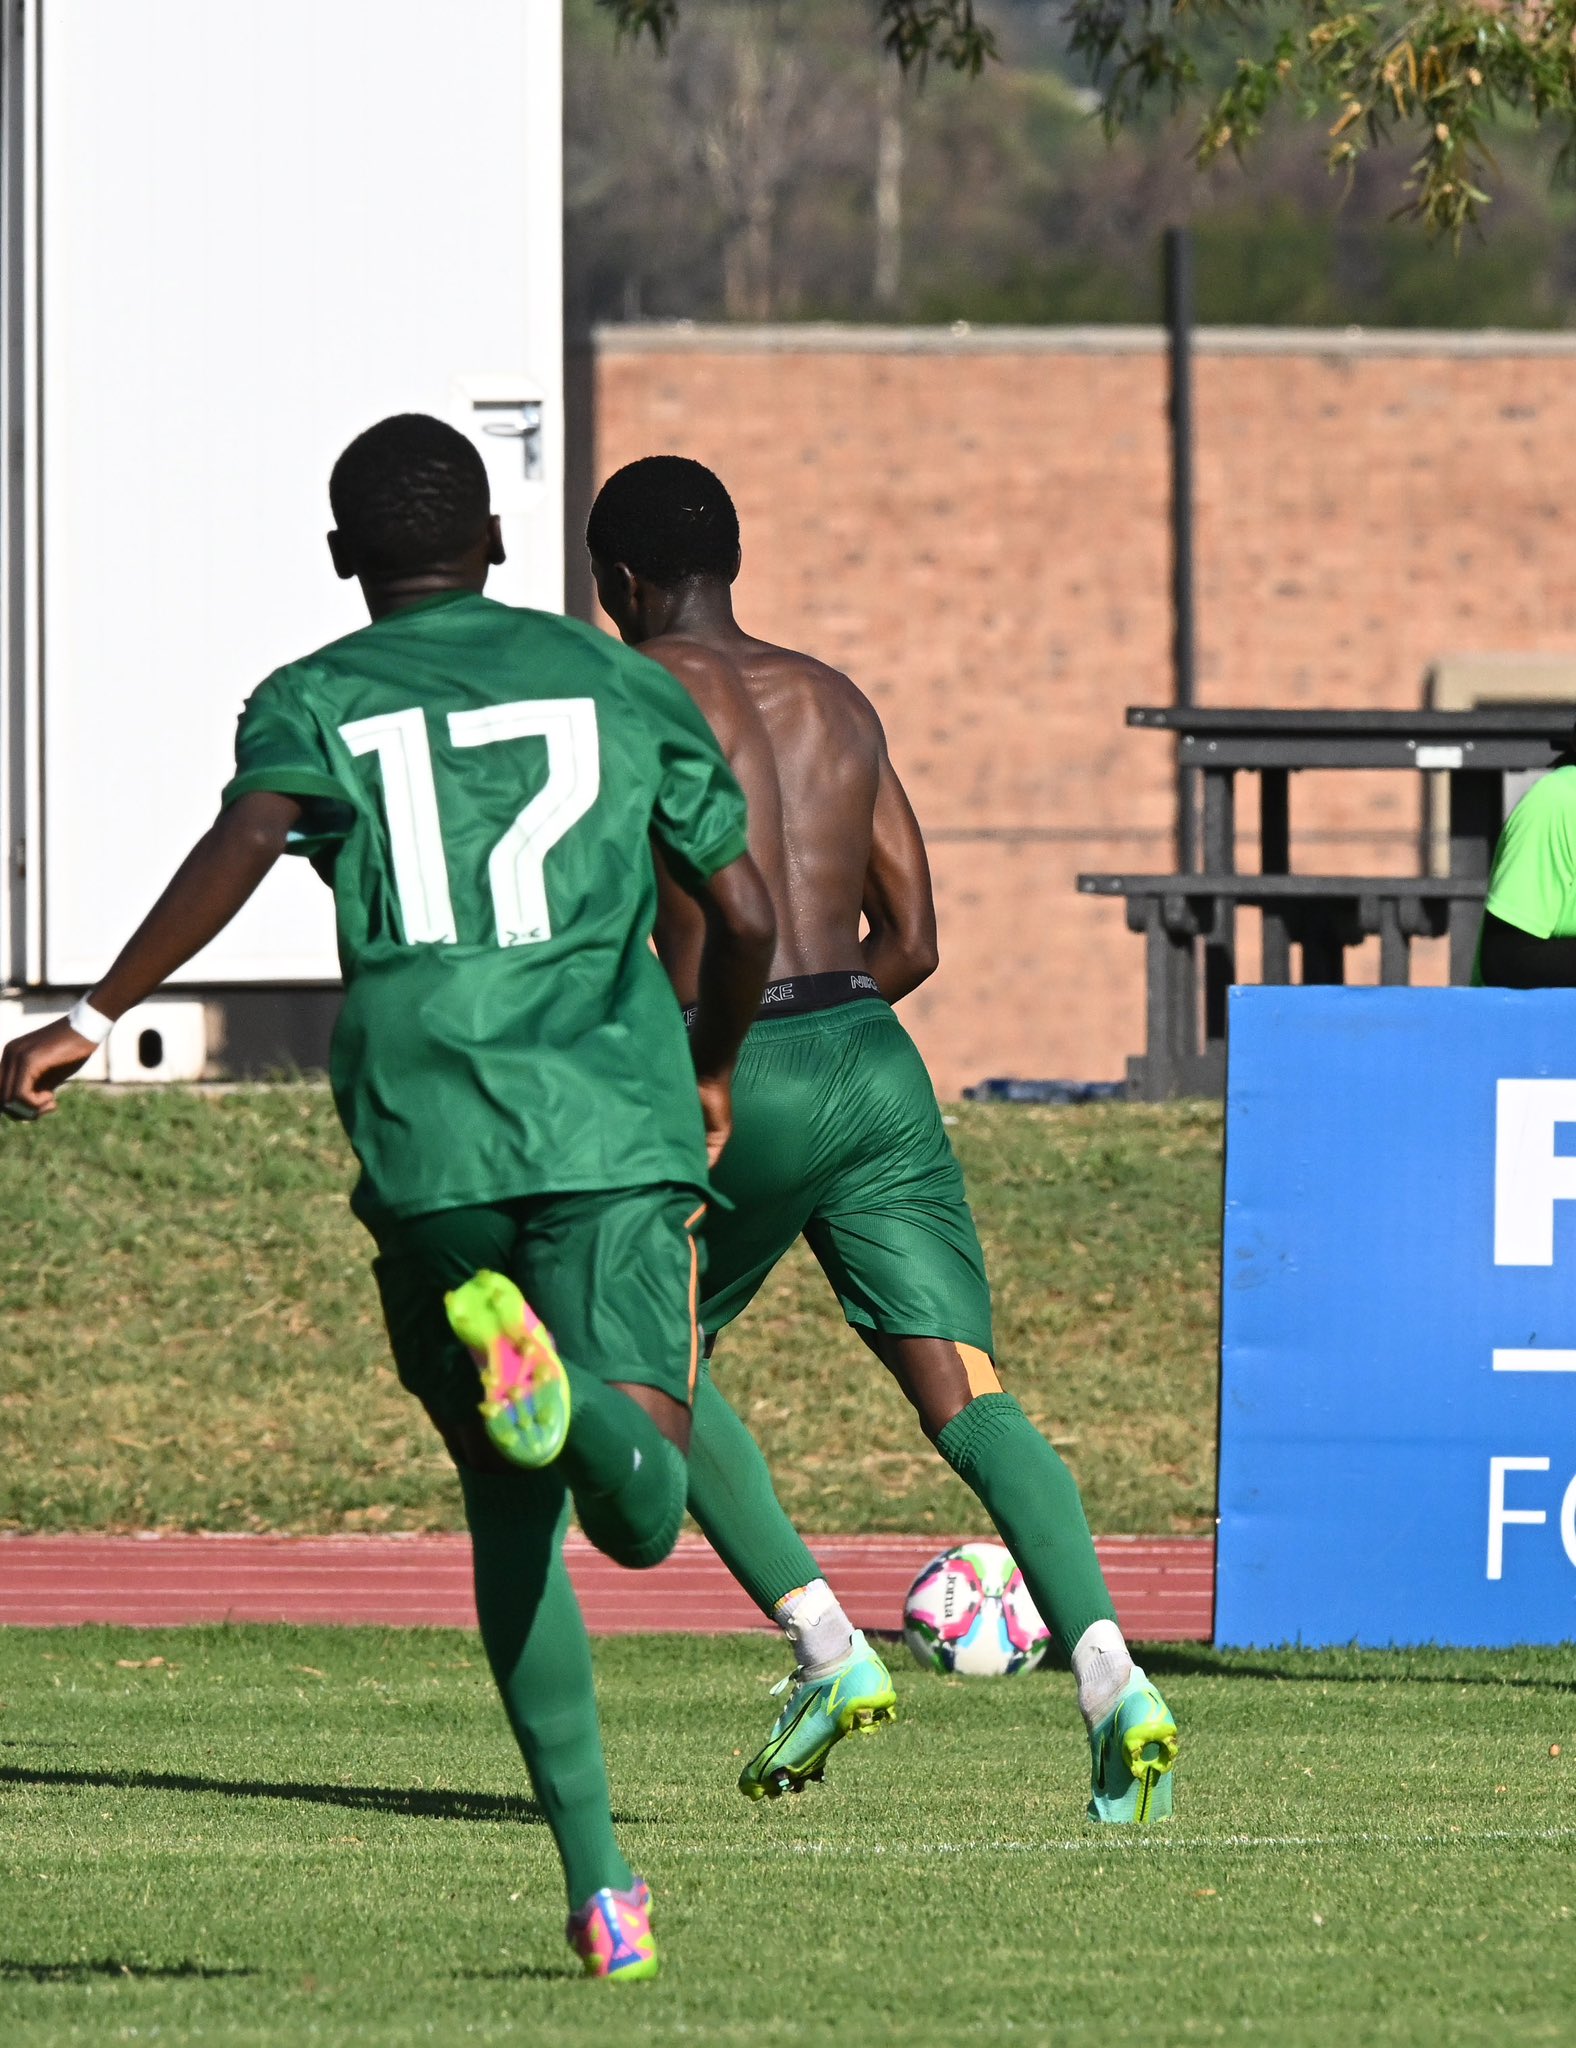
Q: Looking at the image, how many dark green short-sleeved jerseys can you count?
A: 1